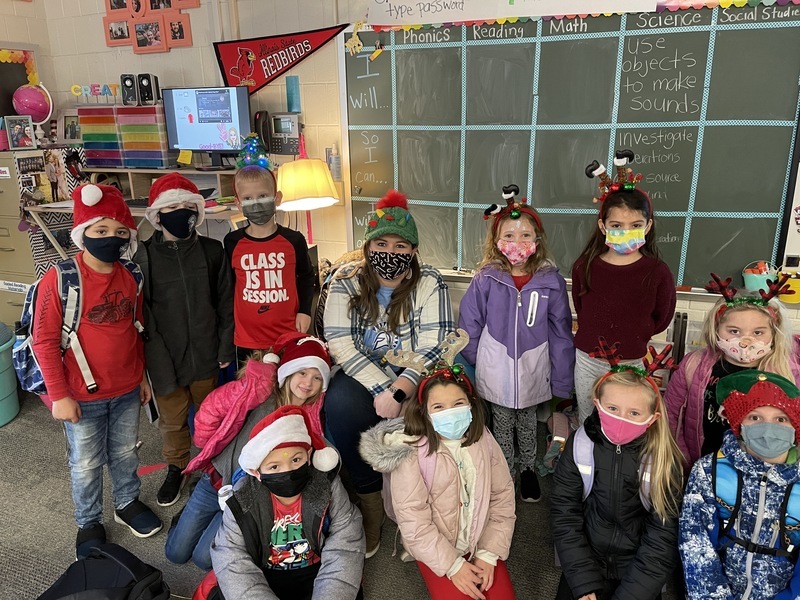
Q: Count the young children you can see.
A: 11